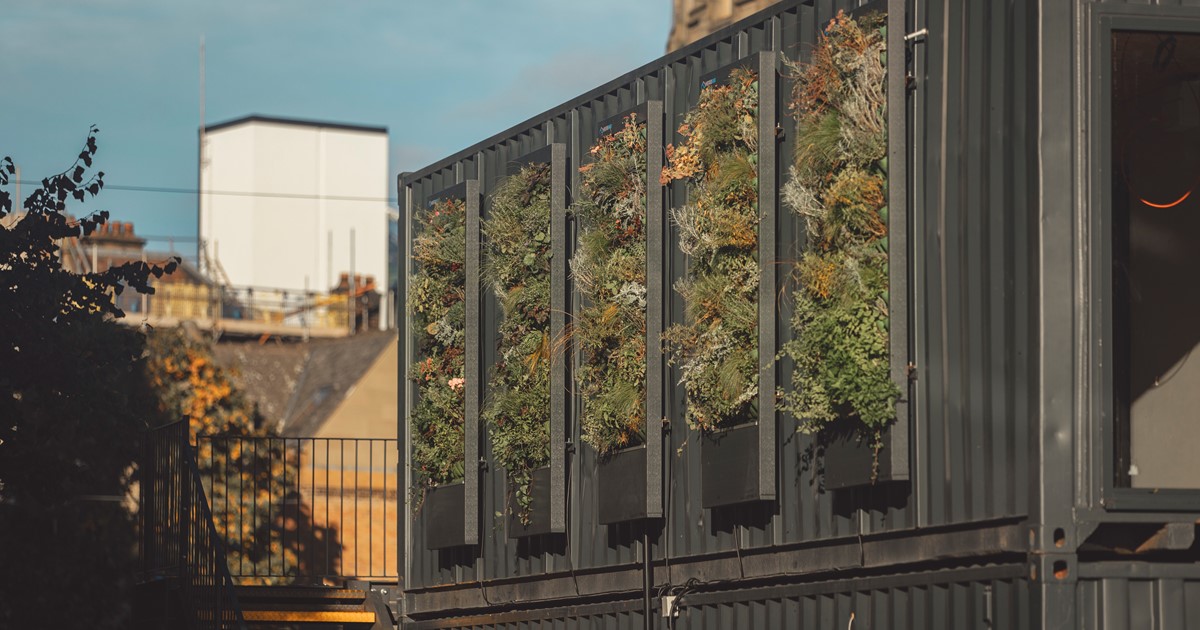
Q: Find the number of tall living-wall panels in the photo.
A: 5